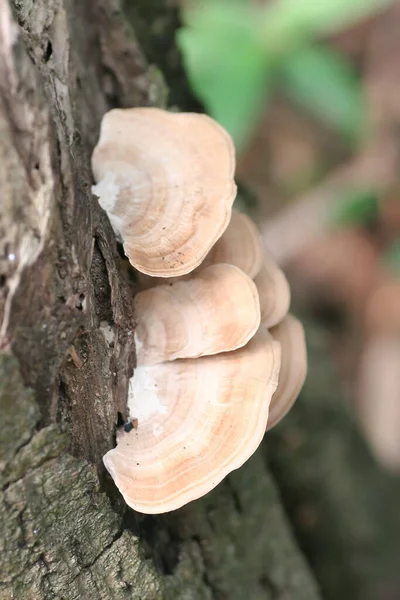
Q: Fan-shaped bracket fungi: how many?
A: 6